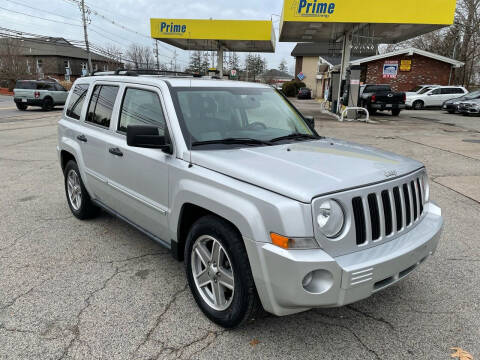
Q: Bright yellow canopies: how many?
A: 2